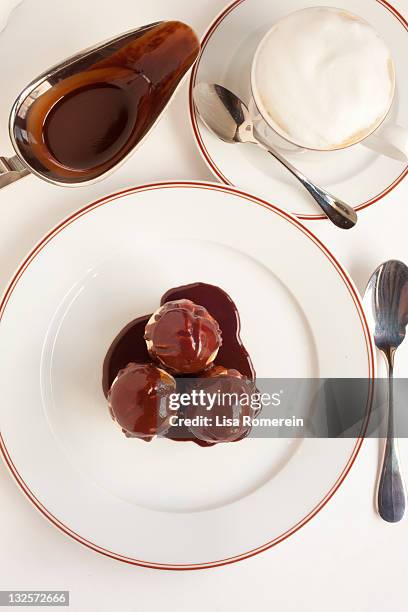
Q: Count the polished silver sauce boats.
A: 1